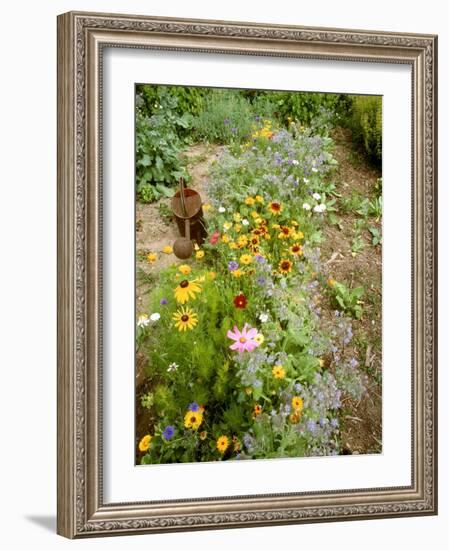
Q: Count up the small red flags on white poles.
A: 0